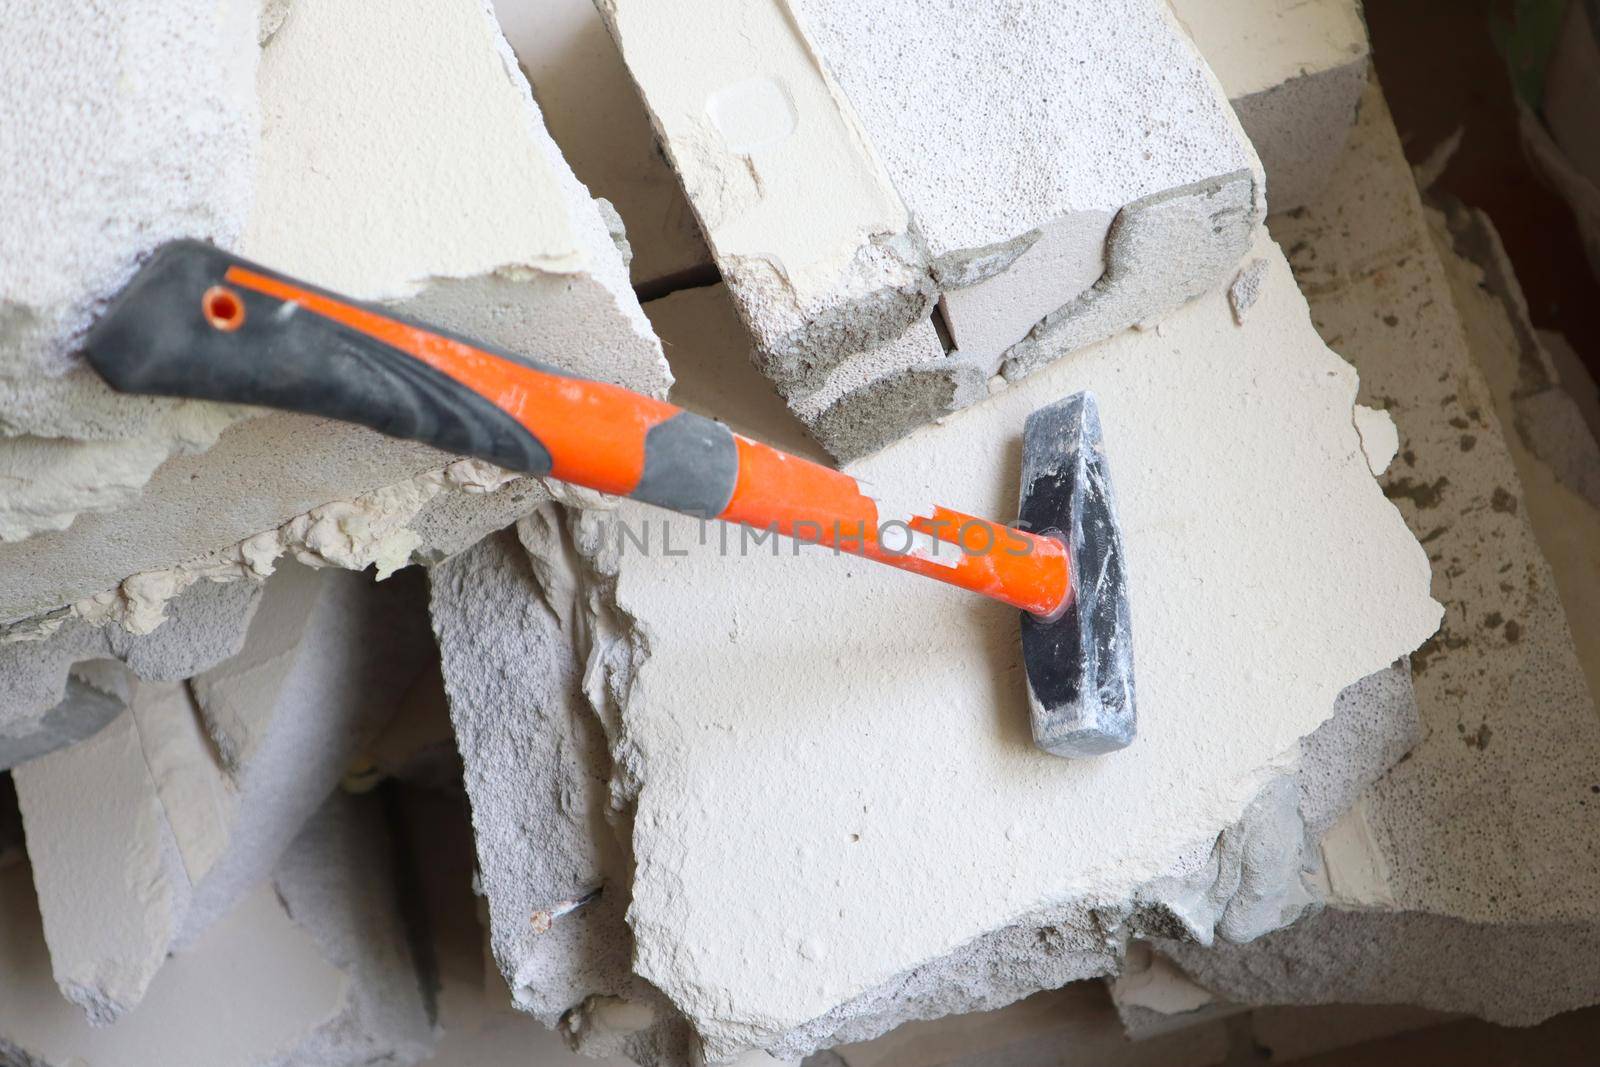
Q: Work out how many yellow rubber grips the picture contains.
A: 0